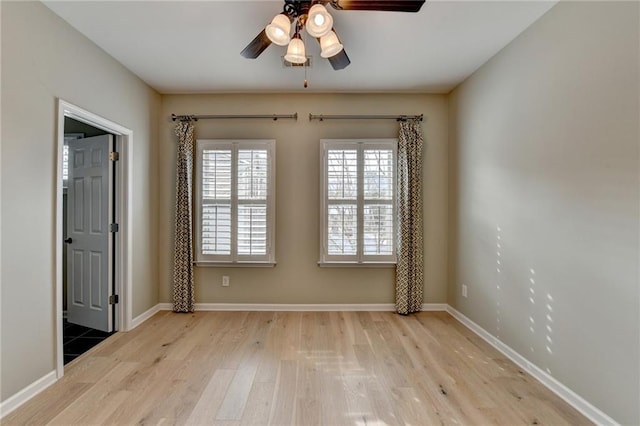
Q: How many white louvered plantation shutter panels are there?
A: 4